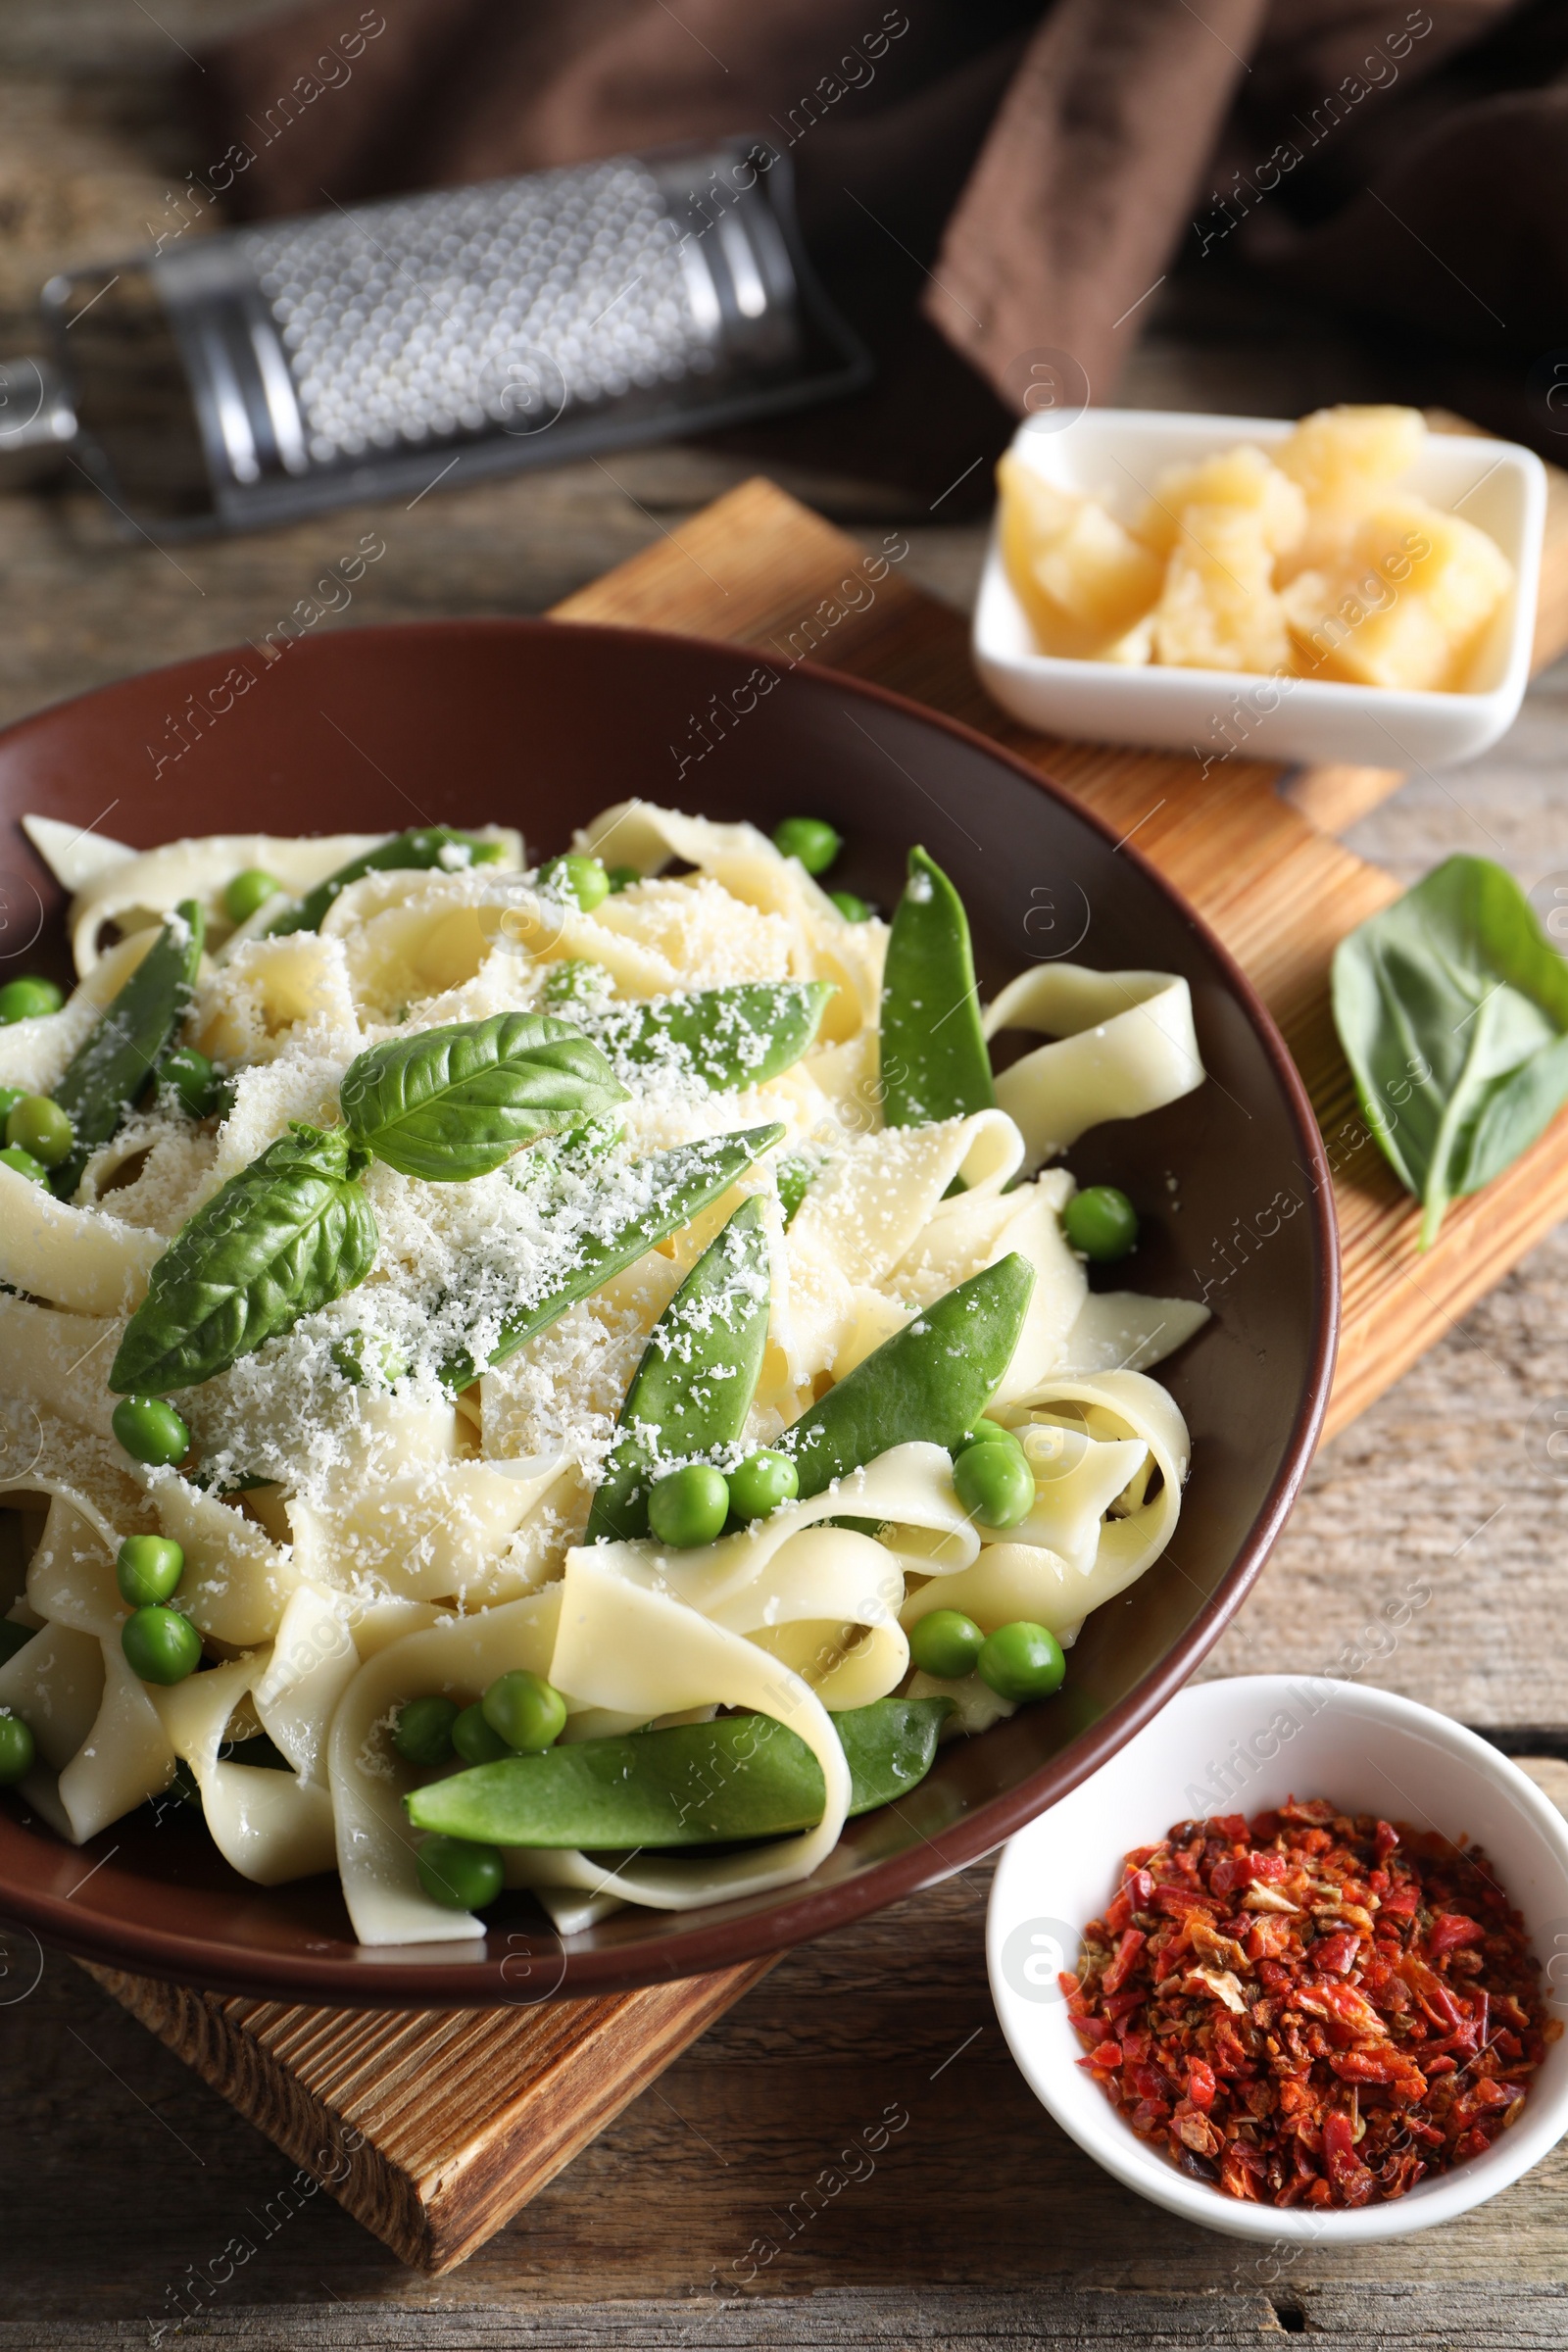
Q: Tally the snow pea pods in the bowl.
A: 8